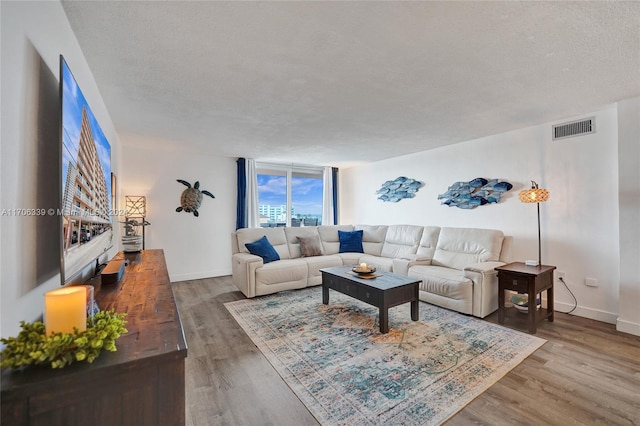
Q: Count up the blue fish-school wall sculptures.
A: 2